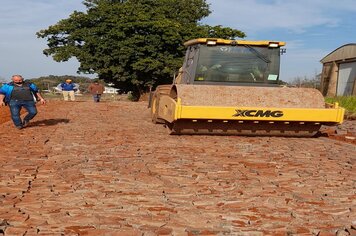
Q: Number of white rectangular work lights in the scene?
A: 2